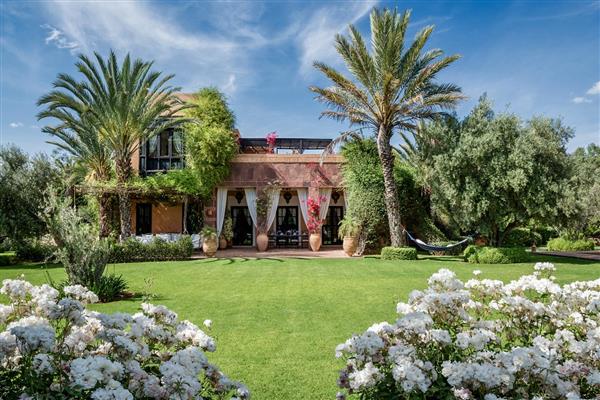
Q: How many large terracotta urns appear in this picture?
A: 4